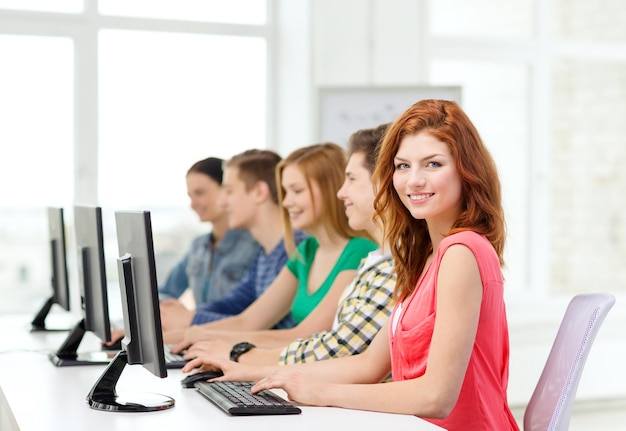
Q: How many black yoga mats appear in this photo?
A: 0